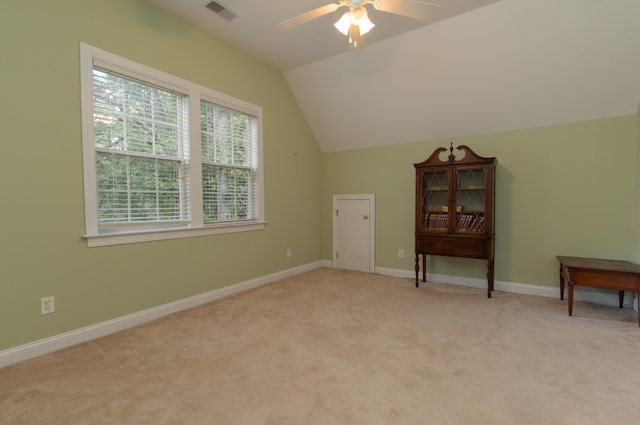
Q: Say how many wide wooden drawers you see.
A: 1